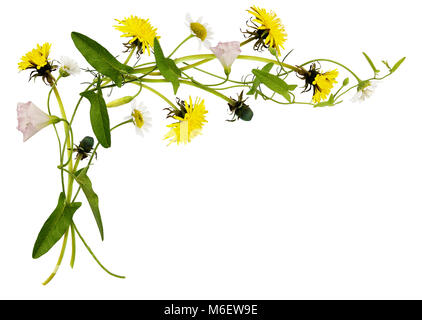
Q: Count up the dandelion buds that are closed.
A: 2